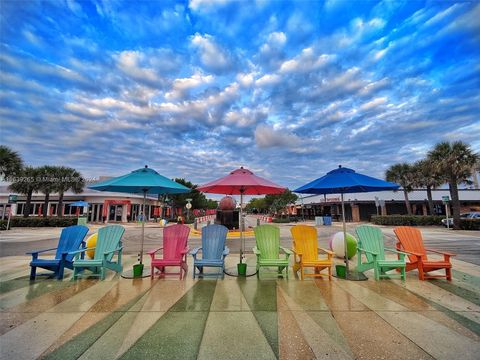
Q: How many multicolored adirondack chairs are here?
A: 8